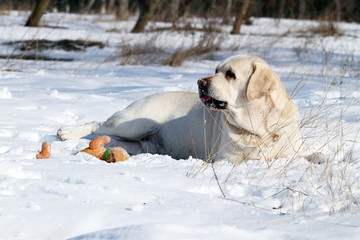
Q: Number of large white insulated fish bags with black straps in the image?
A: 0